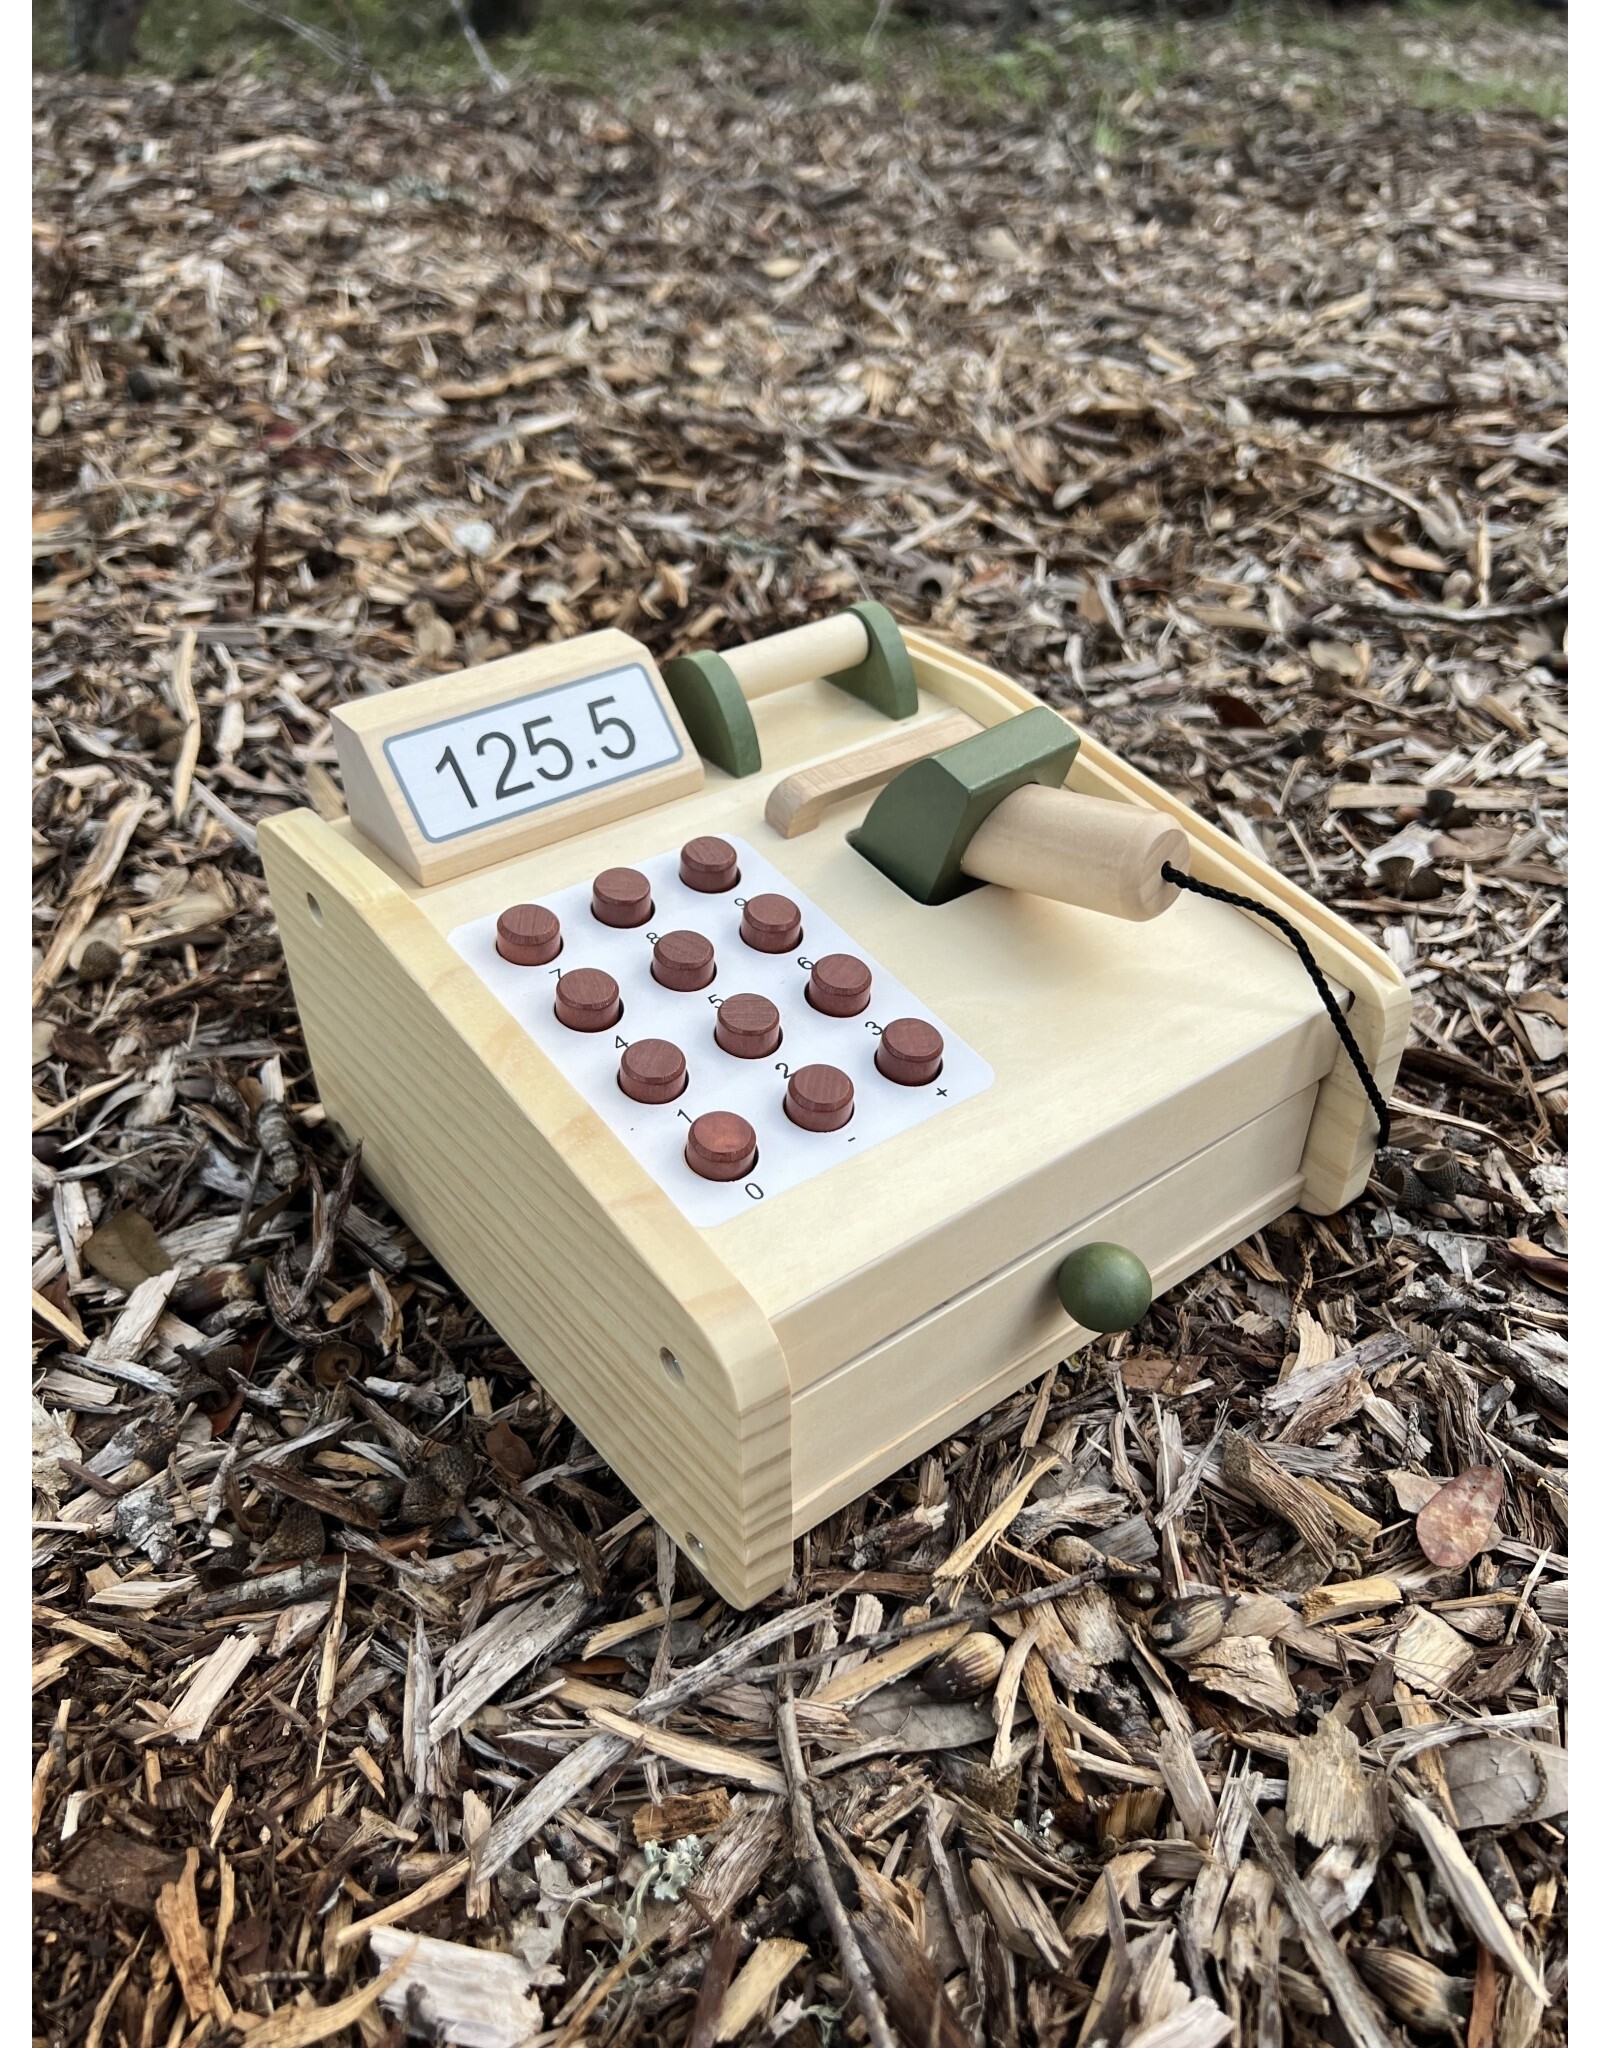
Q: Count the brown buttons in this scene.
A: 12